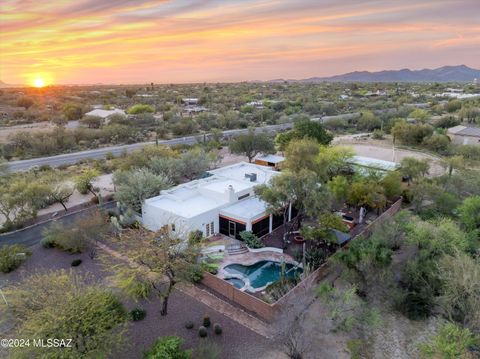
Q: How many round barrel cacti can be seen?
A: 4